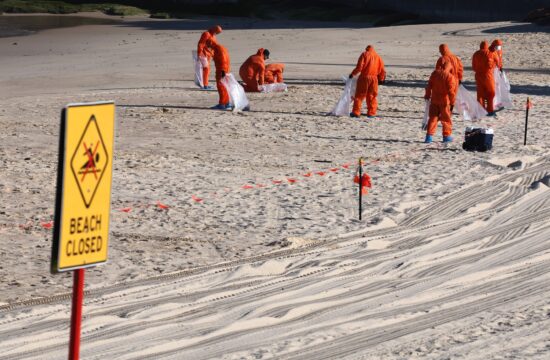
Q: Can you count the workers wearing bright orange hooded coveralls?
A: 9